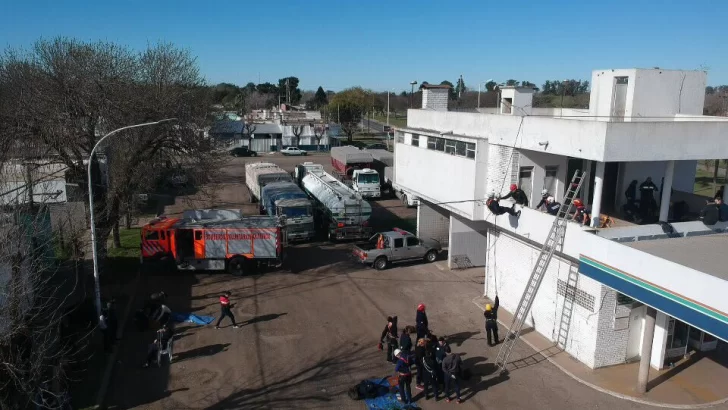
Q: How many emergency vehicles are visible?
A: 2